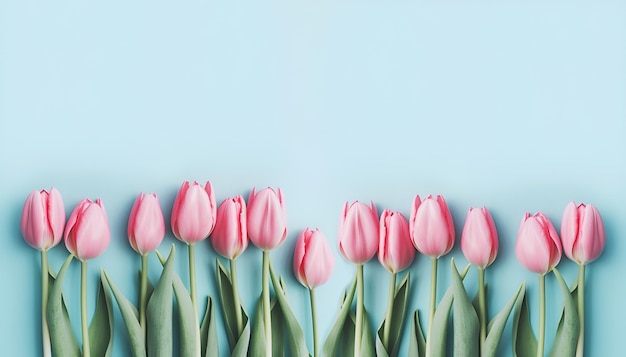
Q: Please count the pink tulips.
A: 13